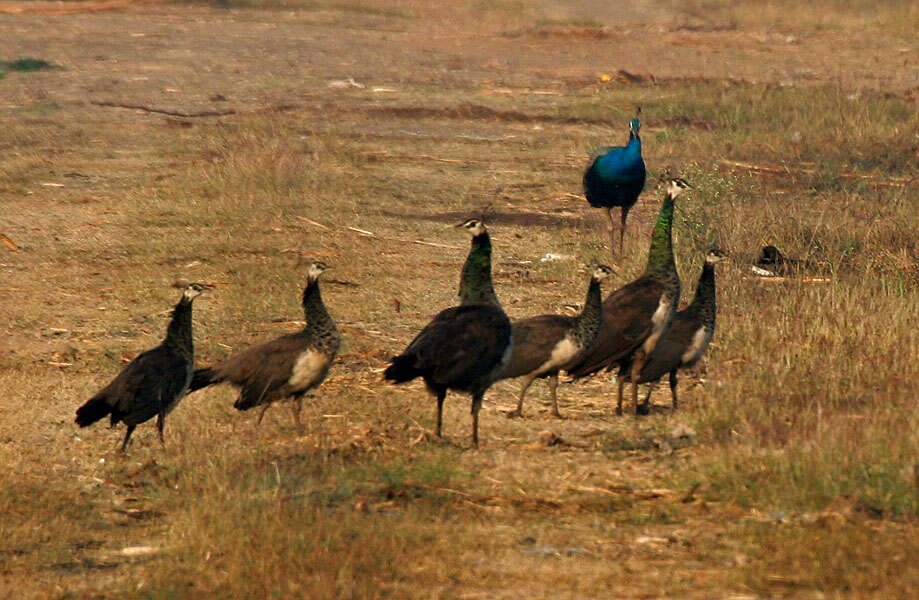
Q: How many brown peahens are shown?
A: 6